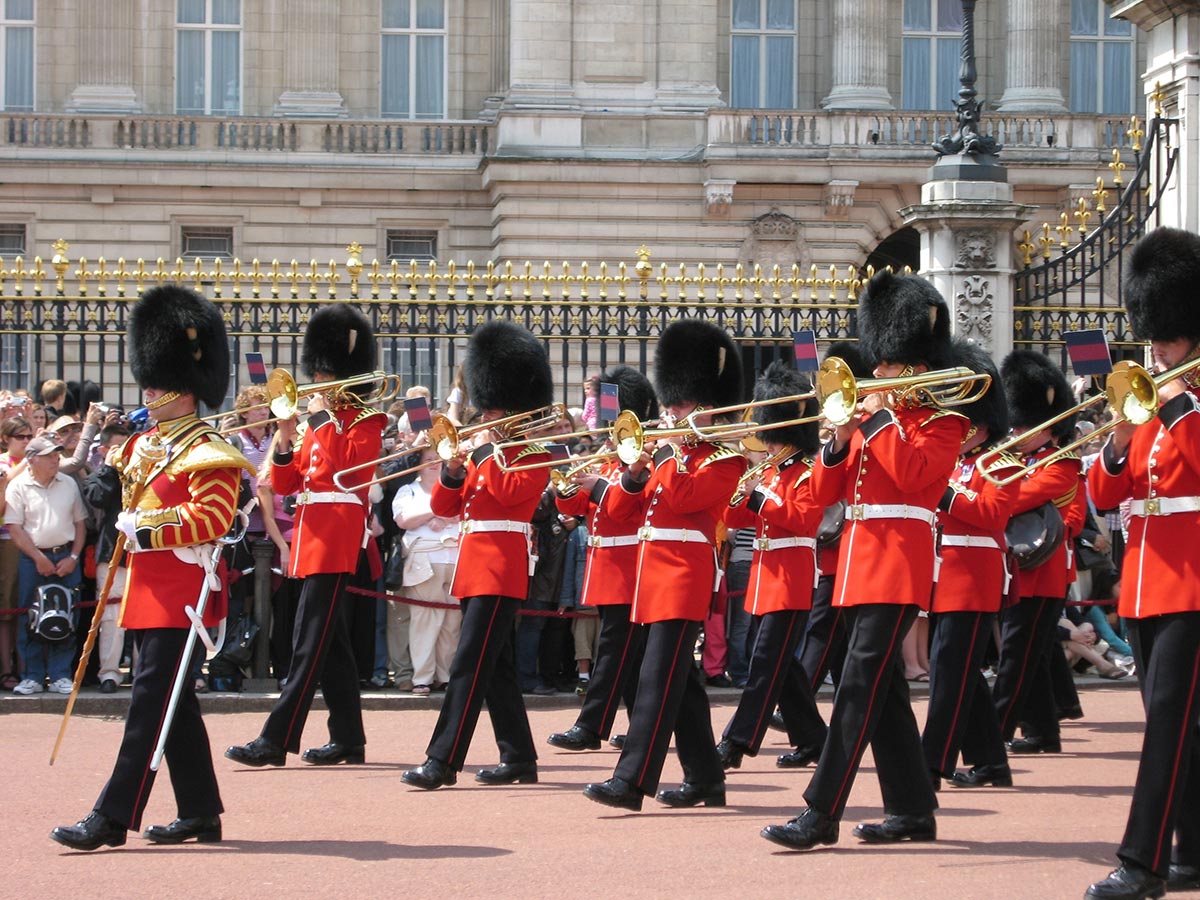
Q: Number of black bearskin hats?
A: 11